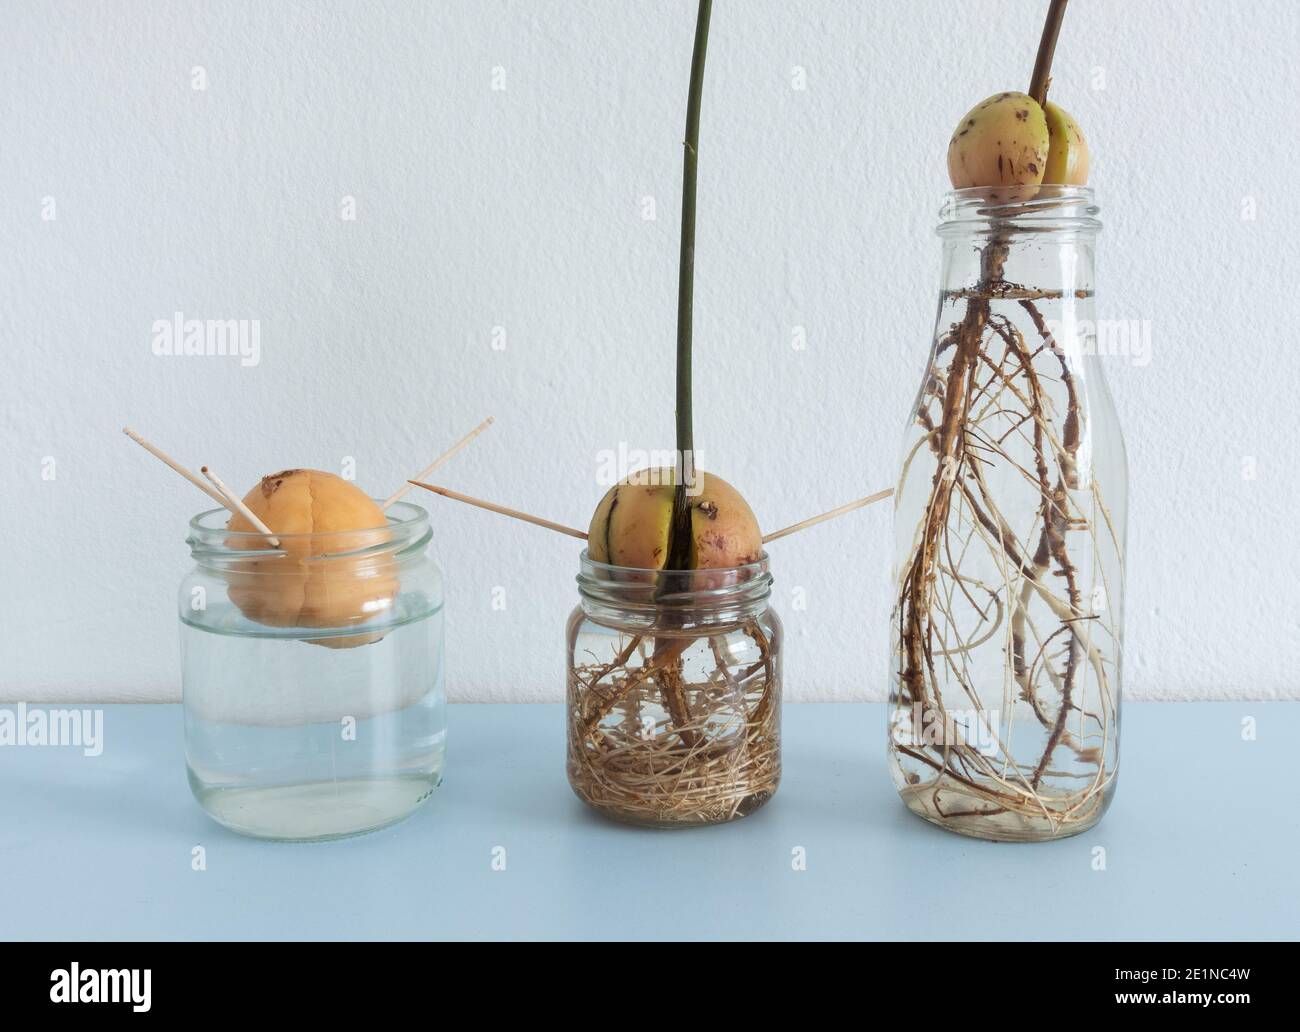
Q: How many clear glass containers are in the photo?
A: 3